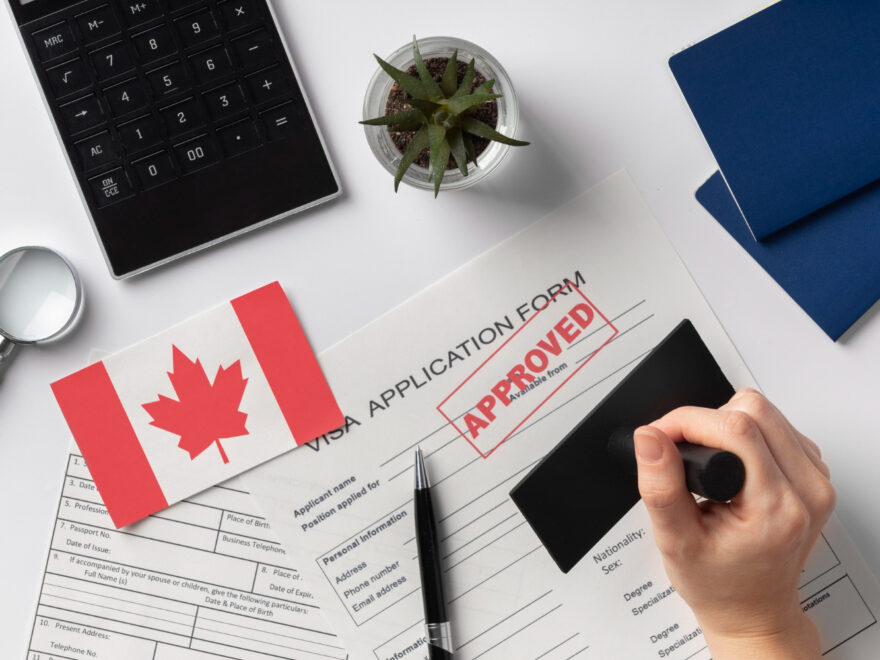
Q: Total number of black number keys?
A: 11